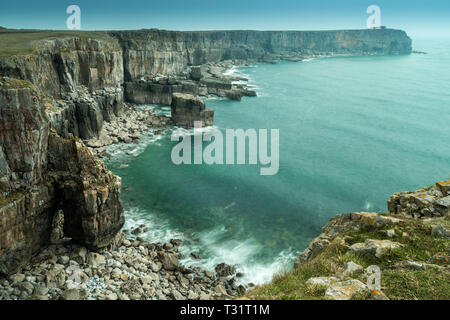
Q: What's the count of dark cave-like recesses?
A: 1